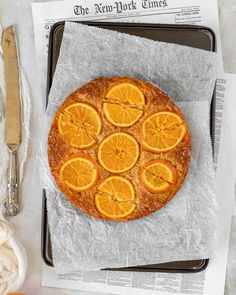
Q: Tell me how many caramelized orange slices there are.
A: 7